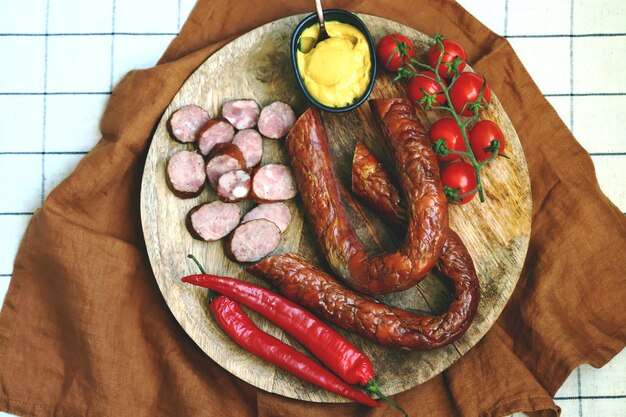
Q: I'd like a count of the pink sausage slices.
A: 12